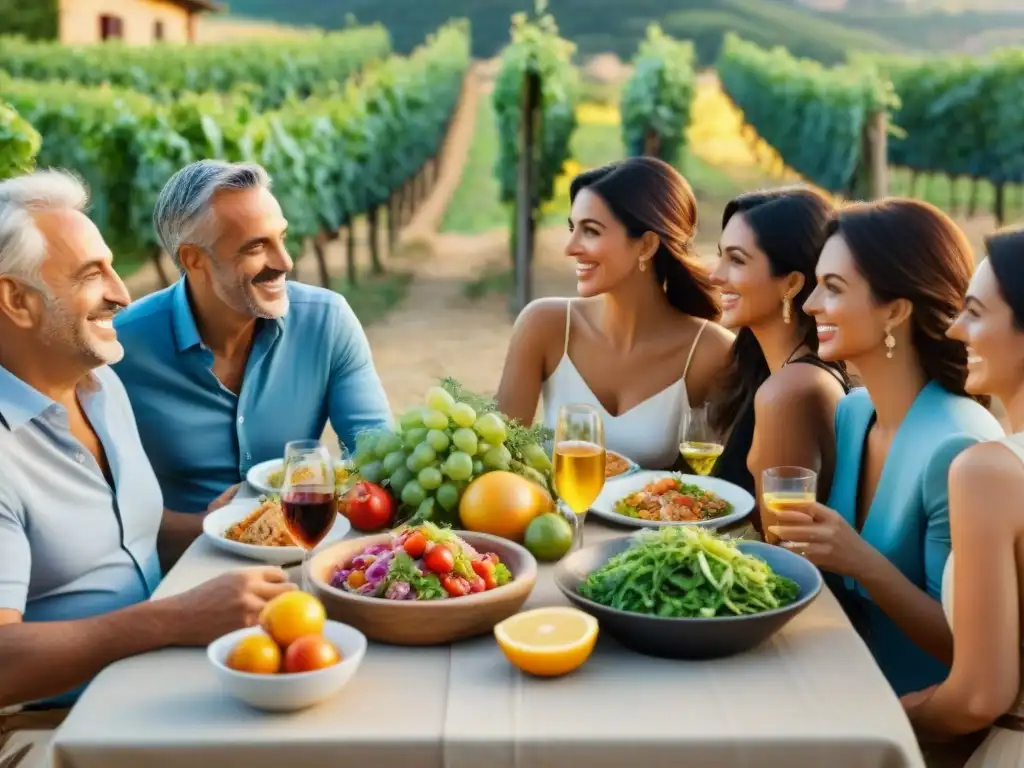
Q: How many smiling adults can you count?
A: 6